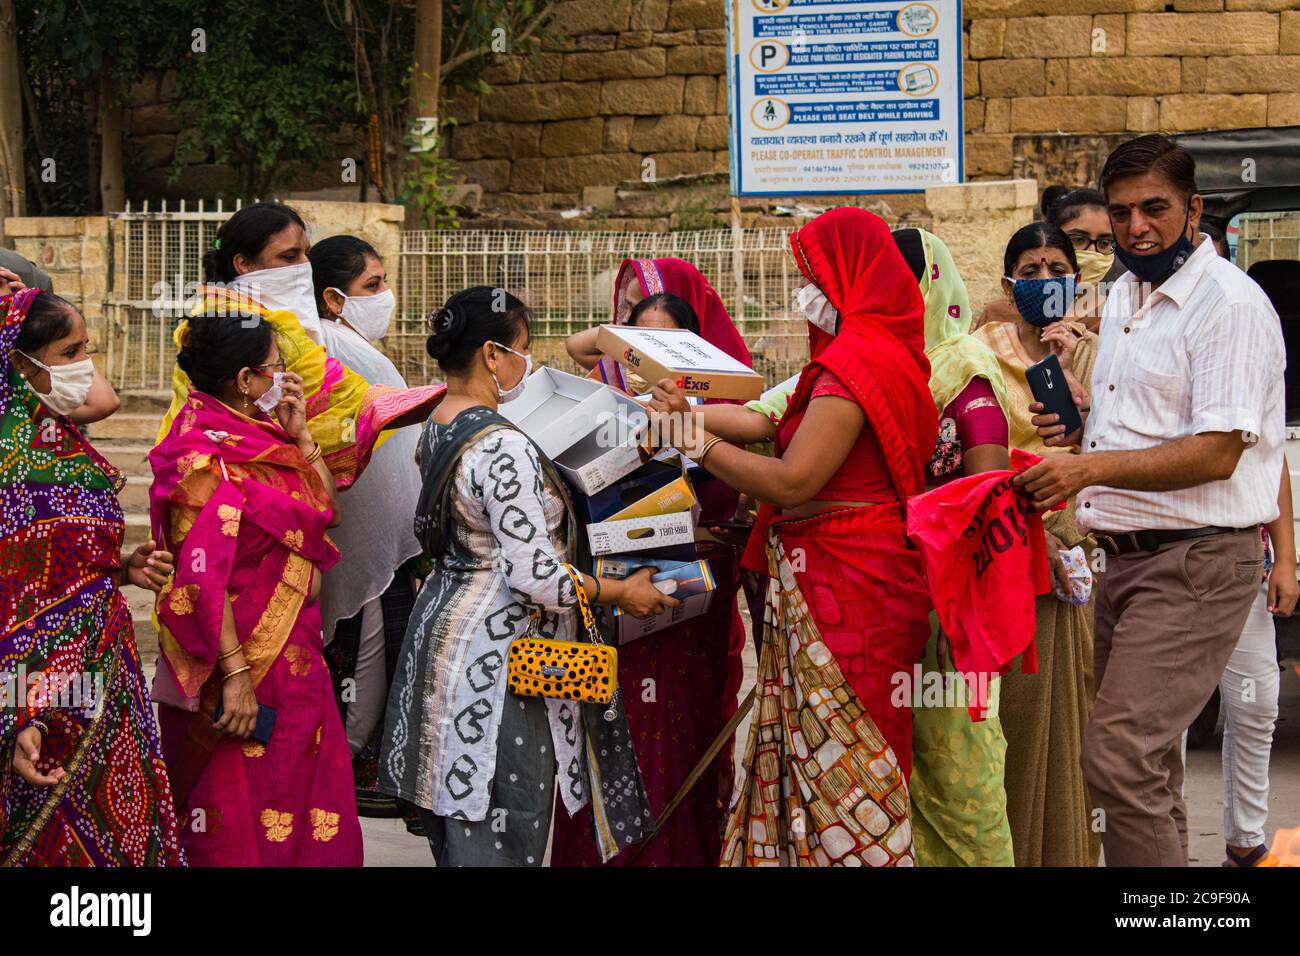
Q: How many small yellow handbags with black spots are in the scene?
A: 1